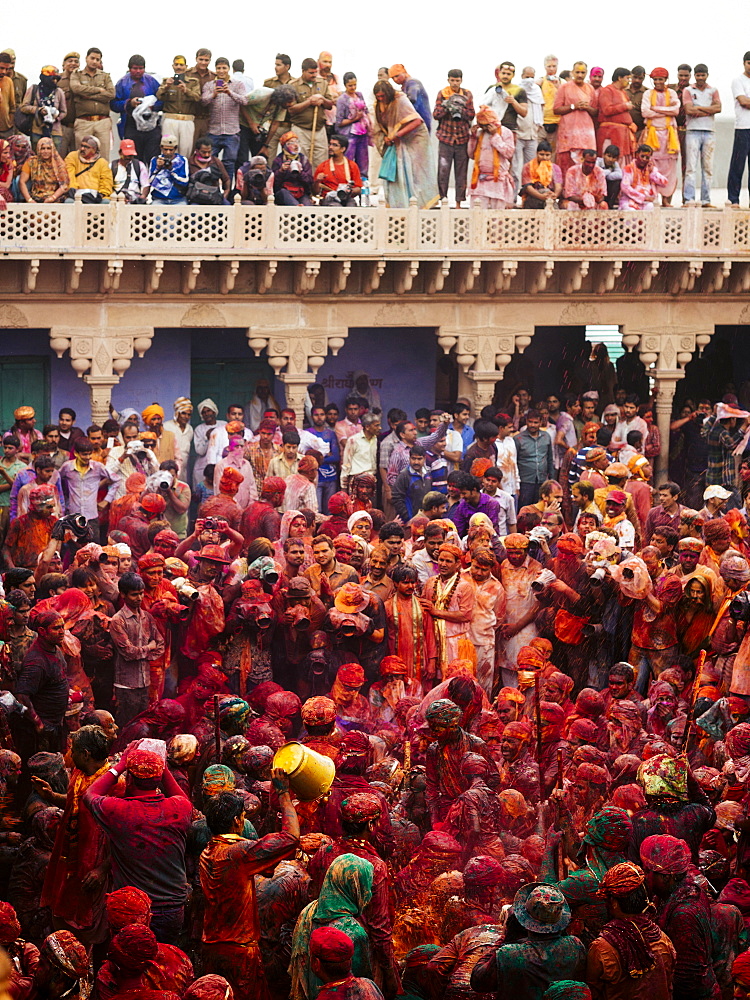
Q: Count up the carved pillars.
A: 4